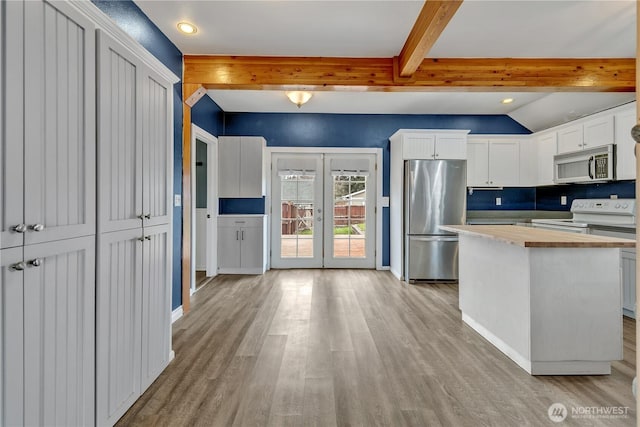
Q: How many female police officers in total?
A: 0